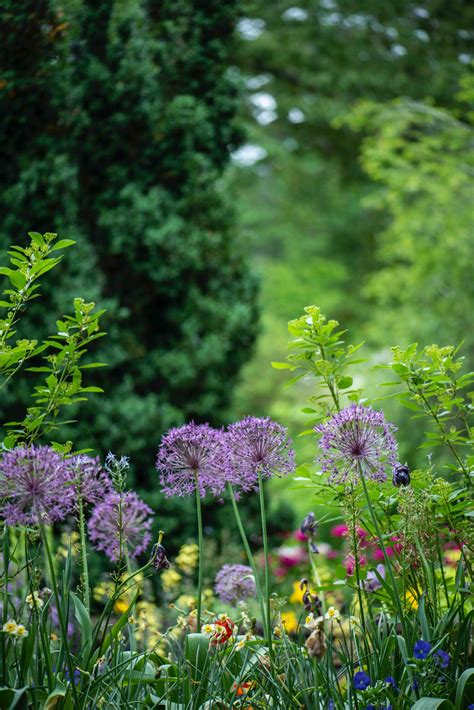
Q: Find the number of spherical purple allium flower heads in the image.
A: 7